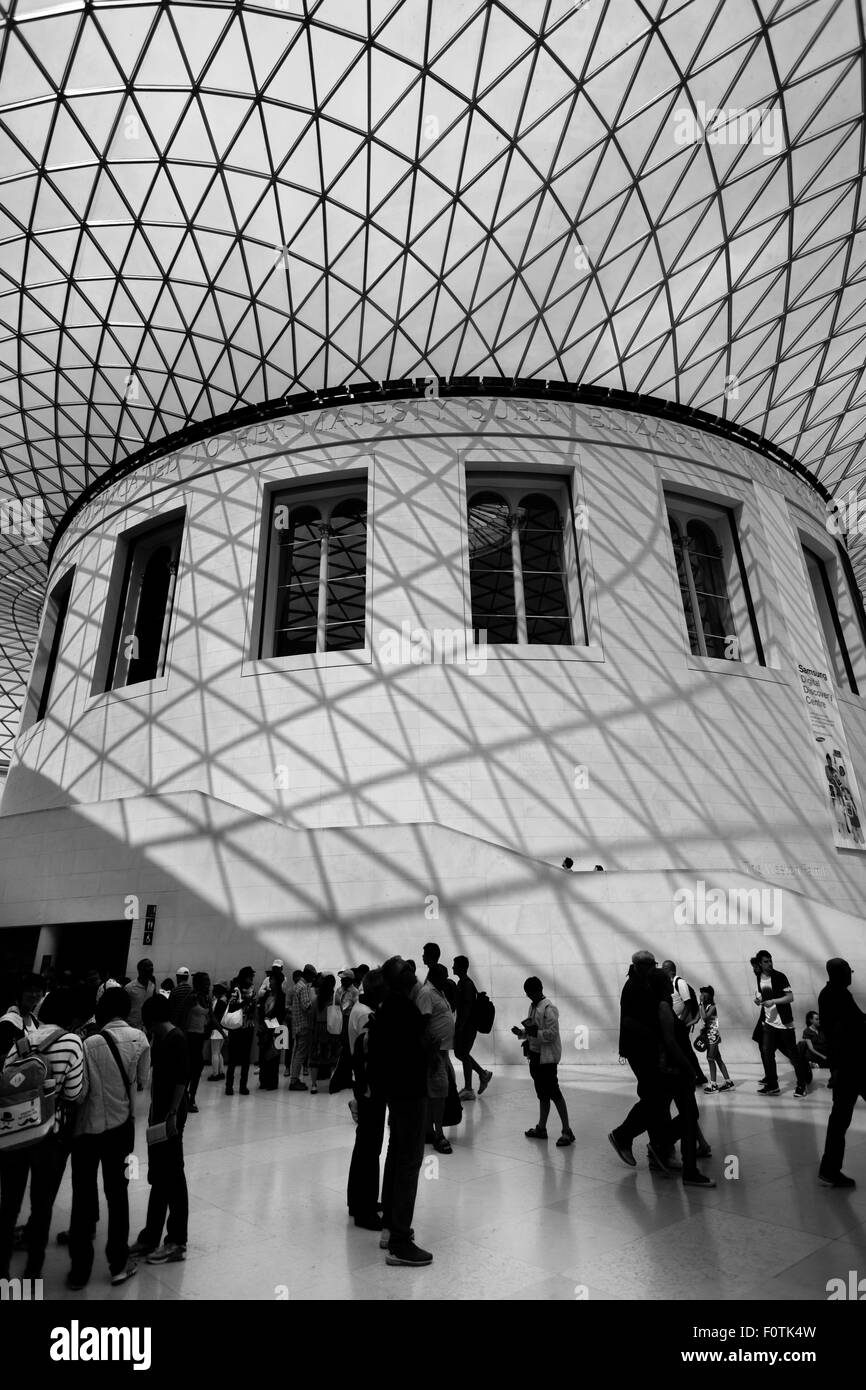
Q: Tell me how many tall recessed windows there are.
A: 6